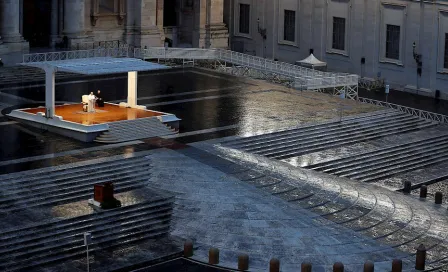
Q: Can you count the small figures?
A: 2